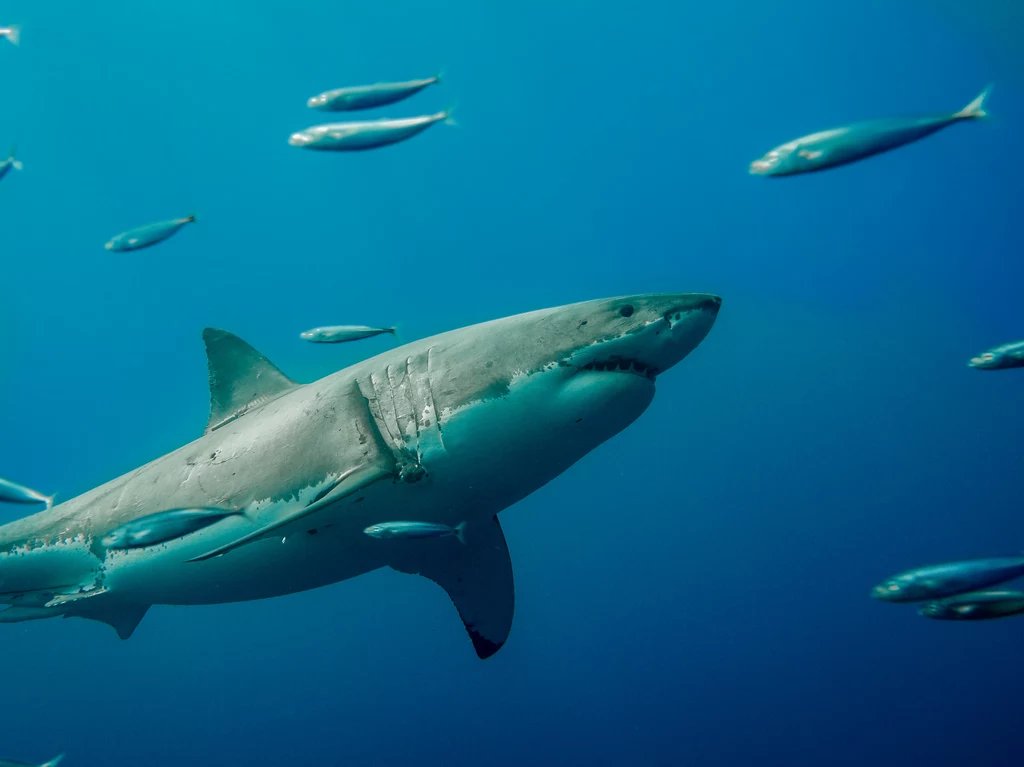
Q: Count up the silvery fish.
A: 14